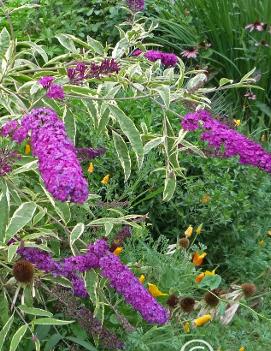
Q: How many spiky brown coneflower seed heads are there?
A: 6